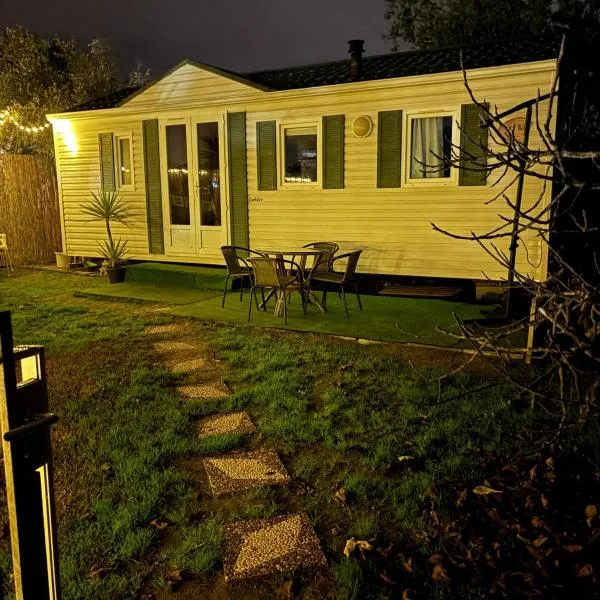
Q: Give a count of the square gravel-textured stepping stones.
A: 7